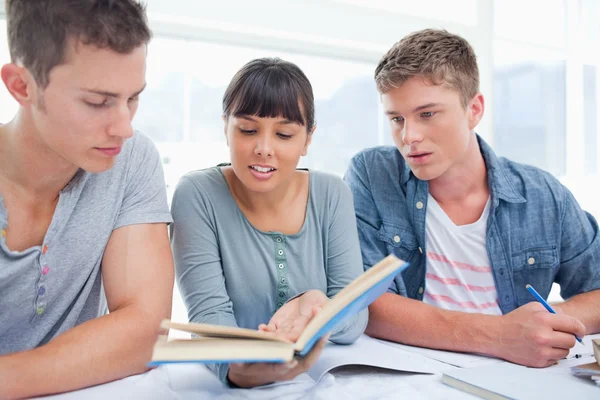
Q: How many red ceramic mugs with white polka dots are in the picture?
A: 0